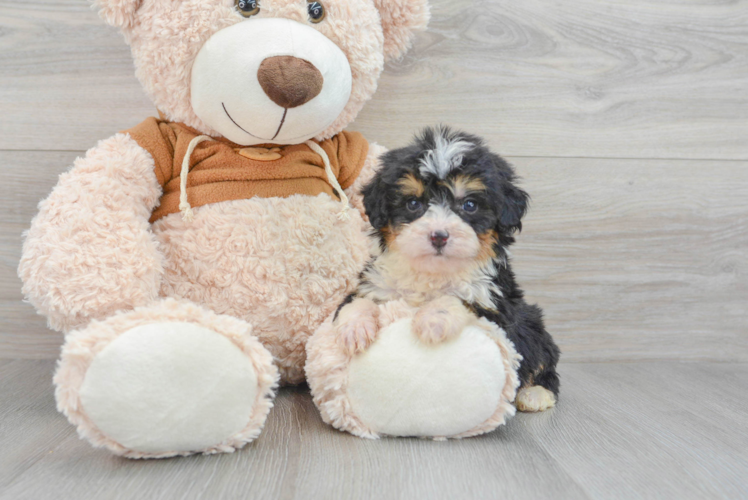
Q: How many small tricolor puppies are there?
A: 1